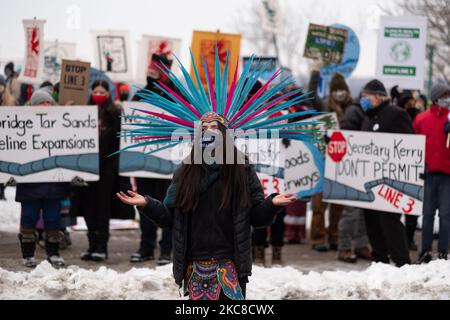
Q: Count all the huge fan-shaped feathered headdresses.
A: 1